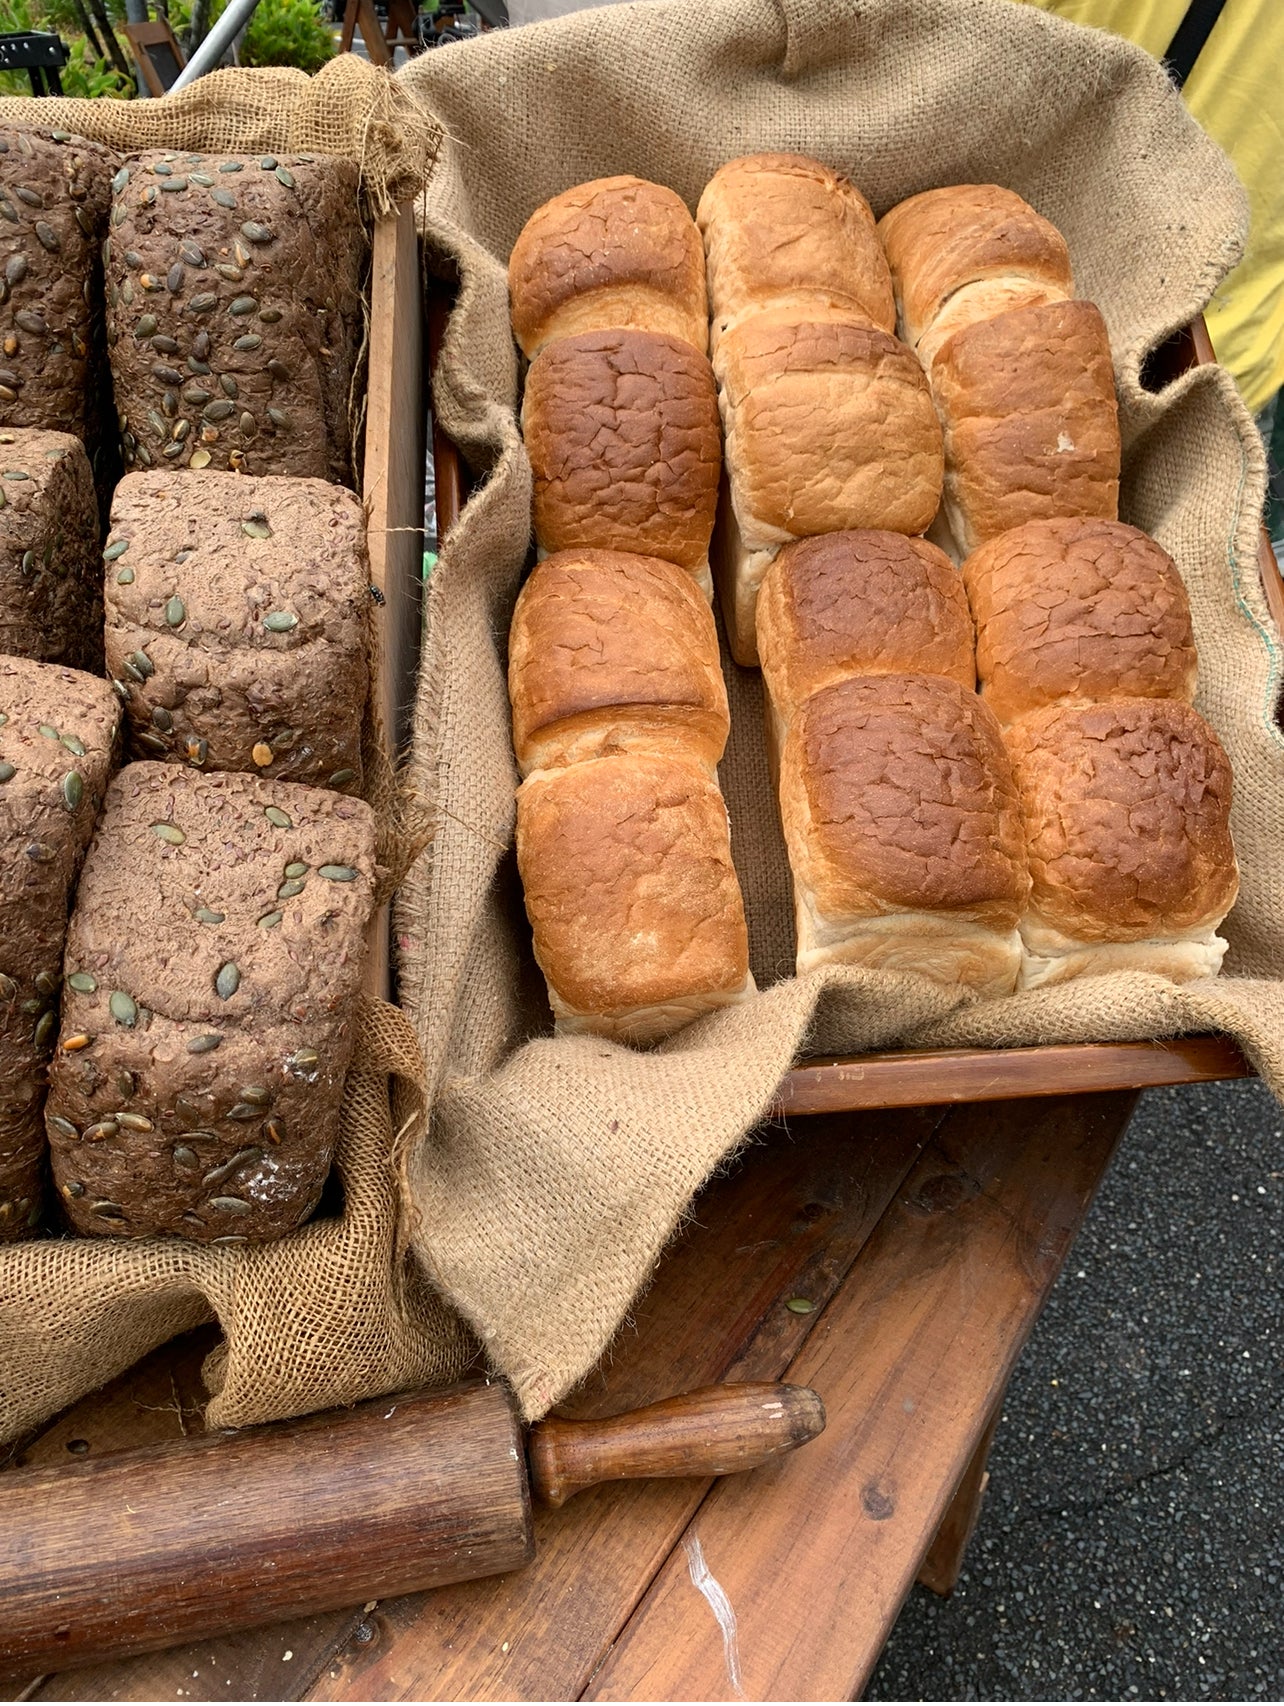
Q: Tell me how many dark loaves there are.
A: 6